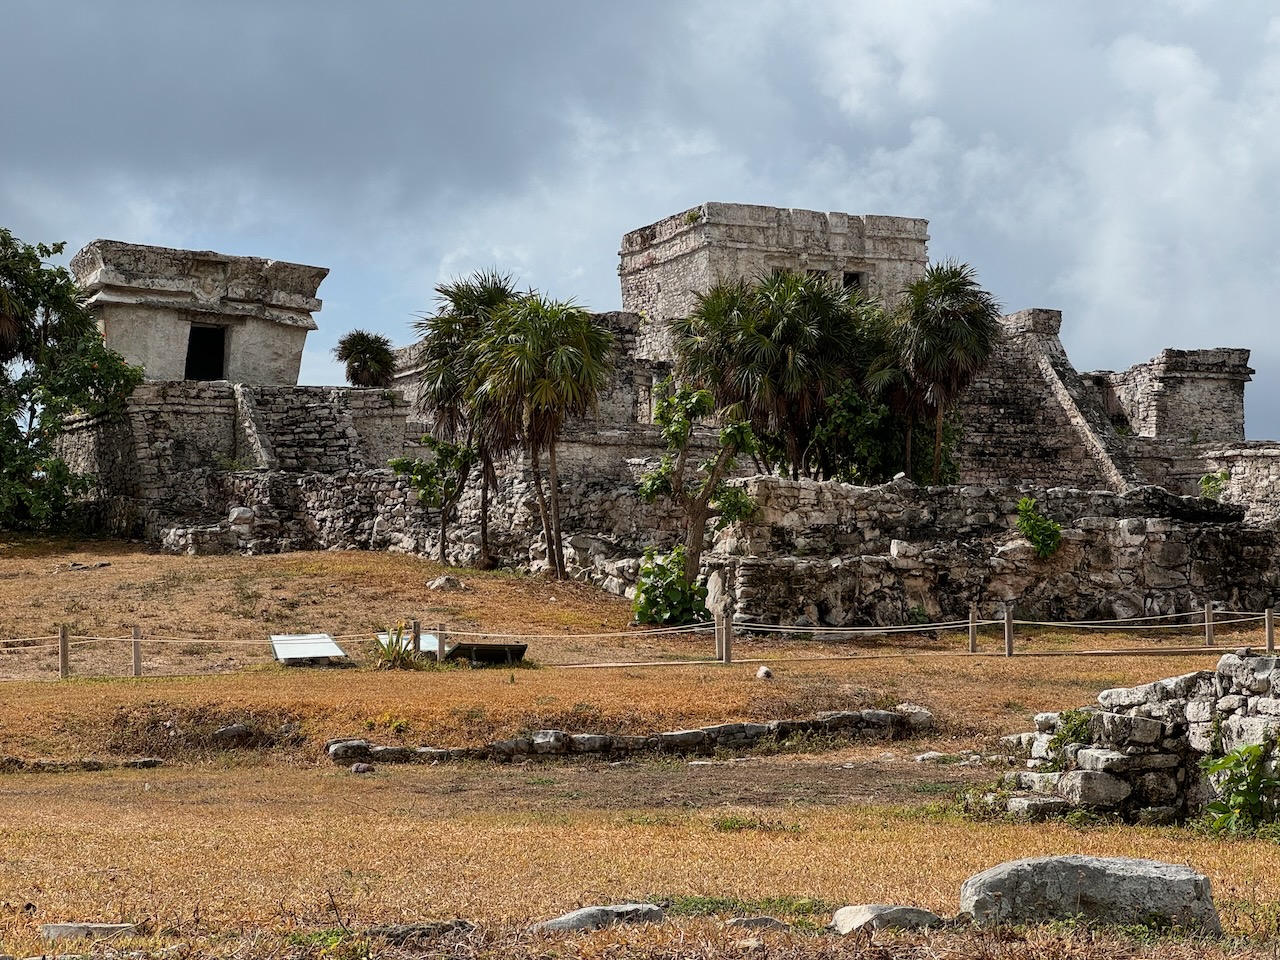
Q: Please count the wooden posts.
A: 10